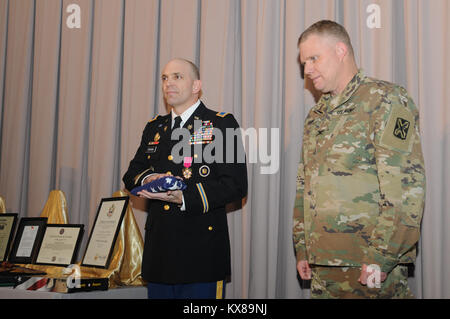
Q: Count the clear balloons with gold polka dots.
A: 0